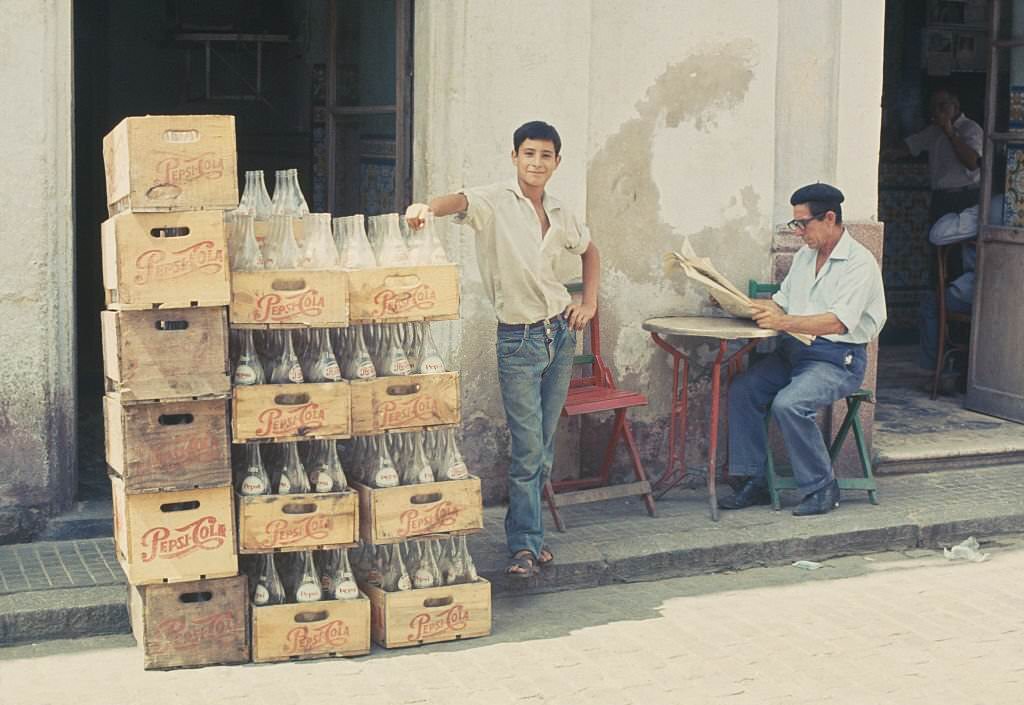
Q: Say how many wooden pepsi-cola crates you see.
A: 15